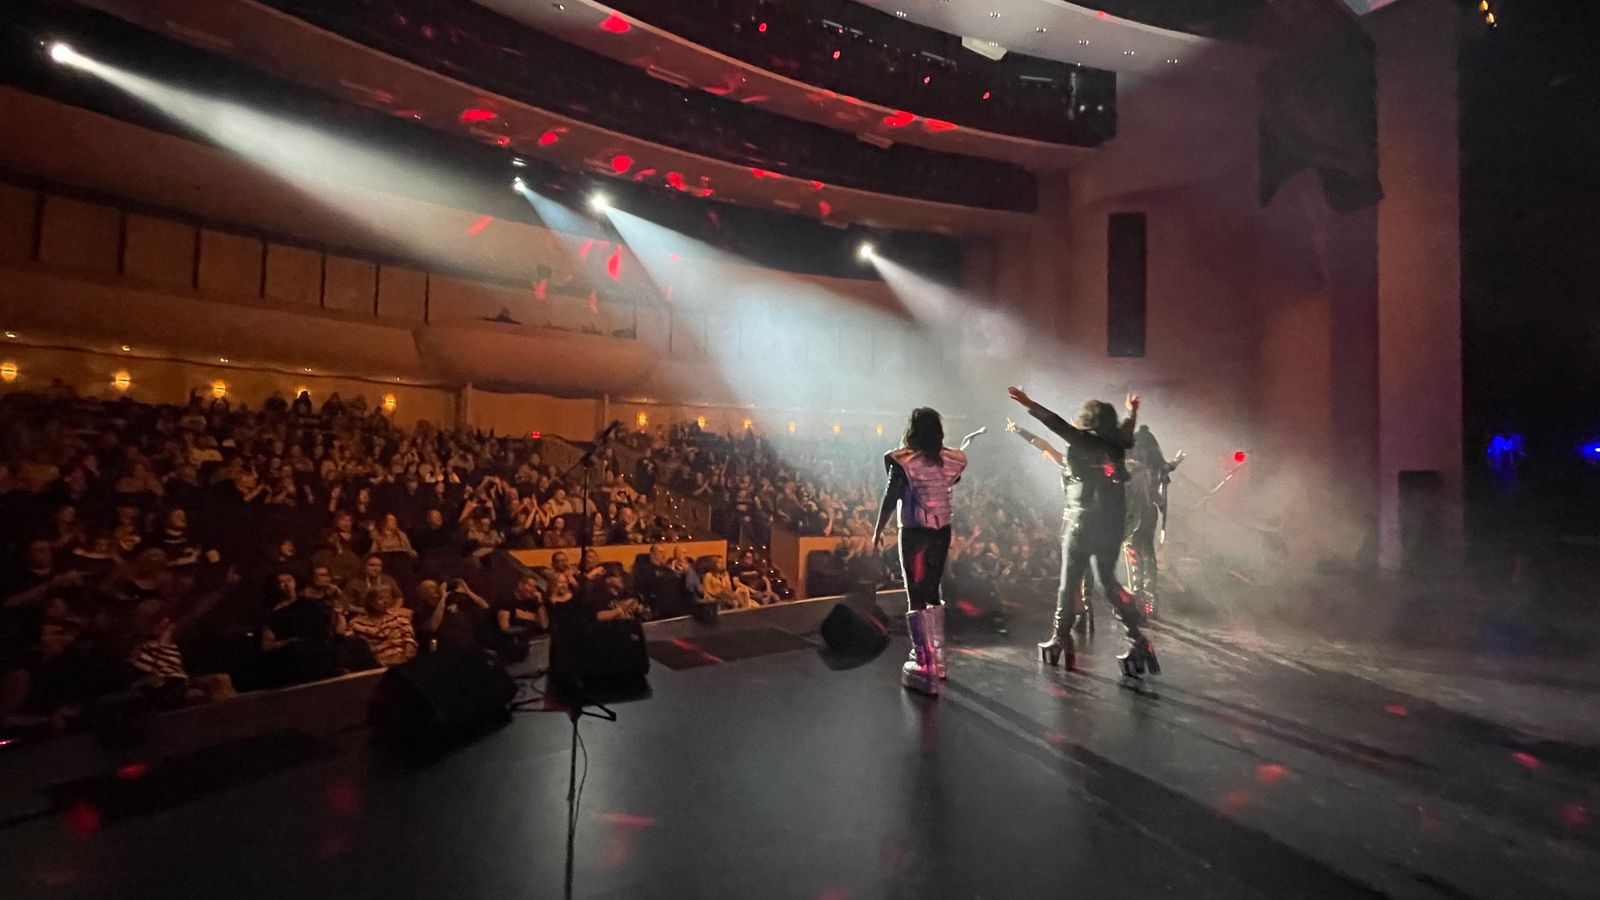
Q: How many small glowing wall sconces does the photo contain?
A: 11